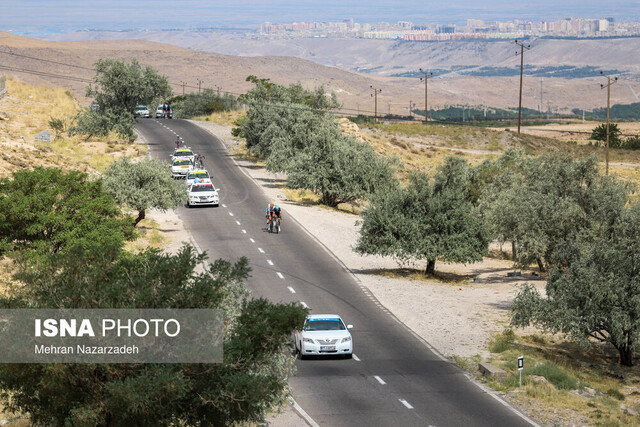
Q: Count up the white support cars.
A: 7